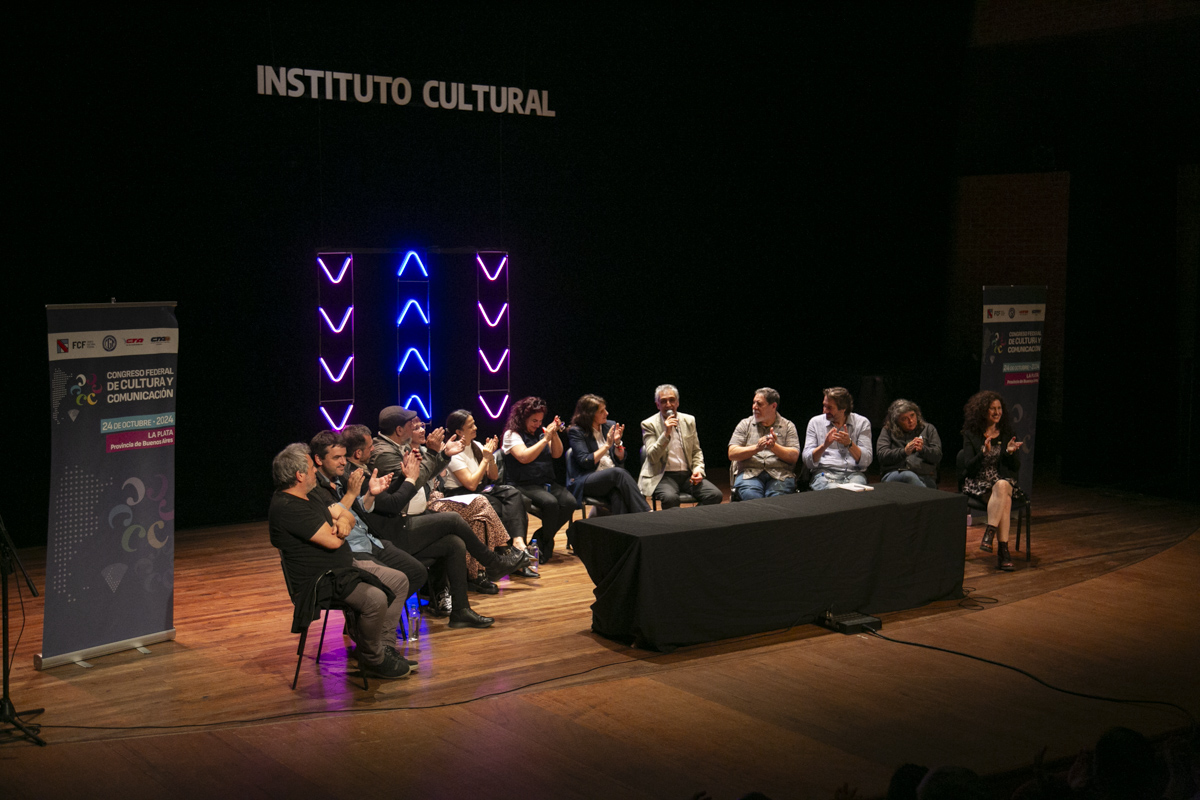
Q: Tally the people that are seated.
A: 13